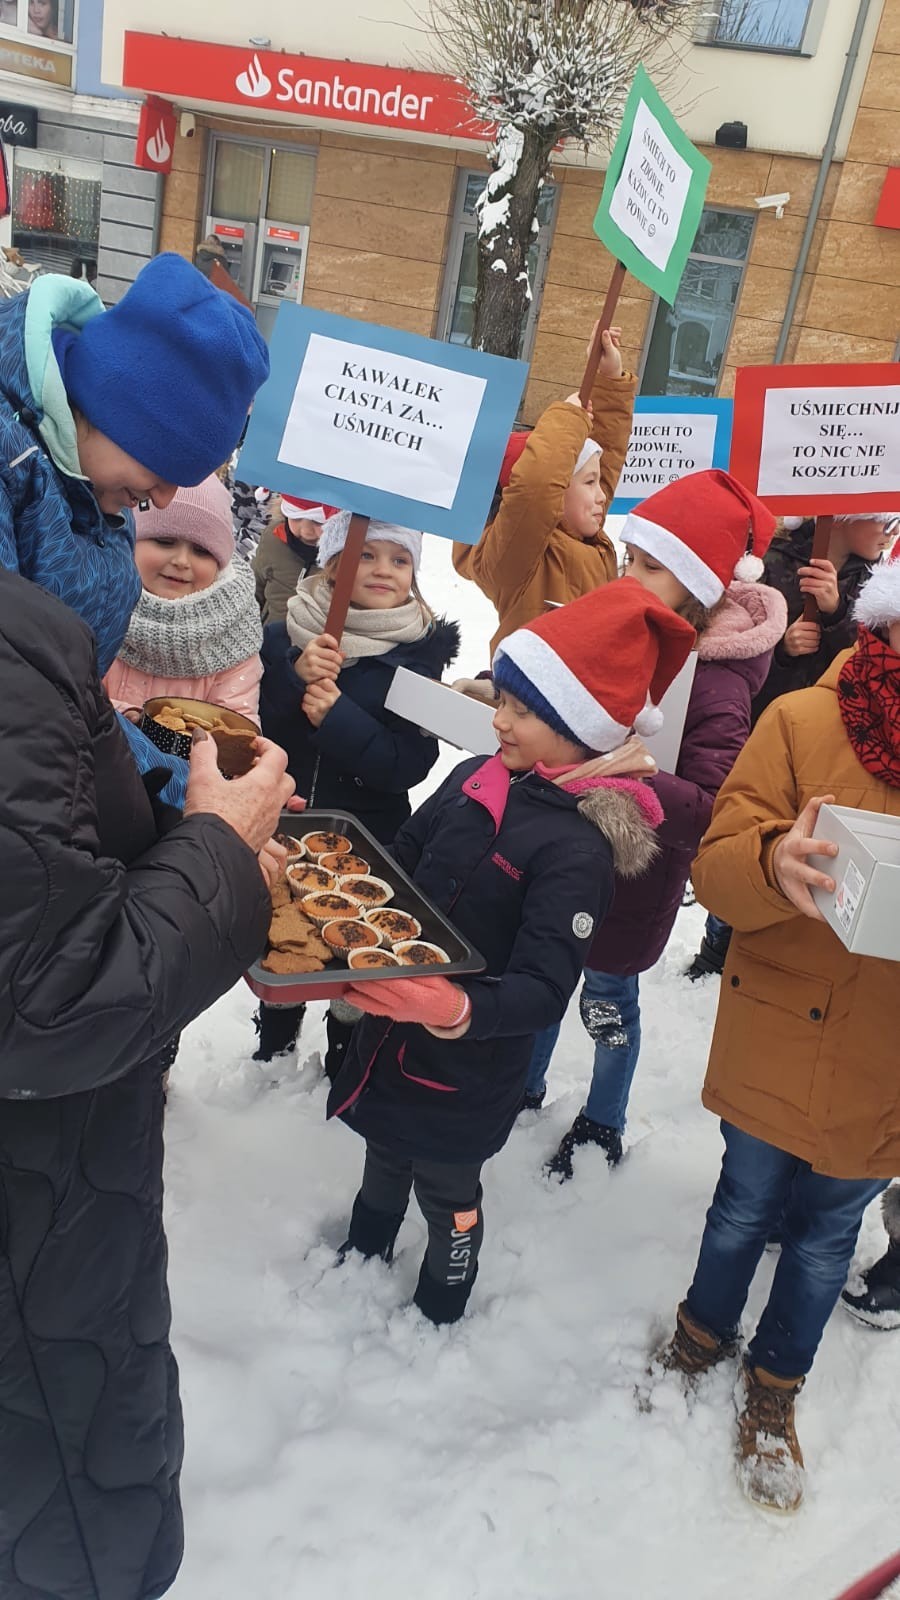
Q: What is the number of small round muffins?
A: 10